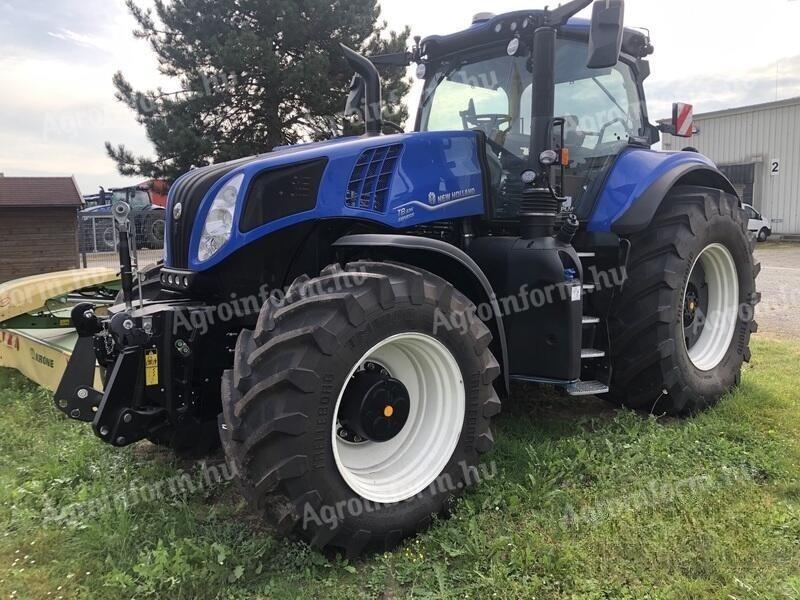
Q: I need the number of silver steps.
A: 5